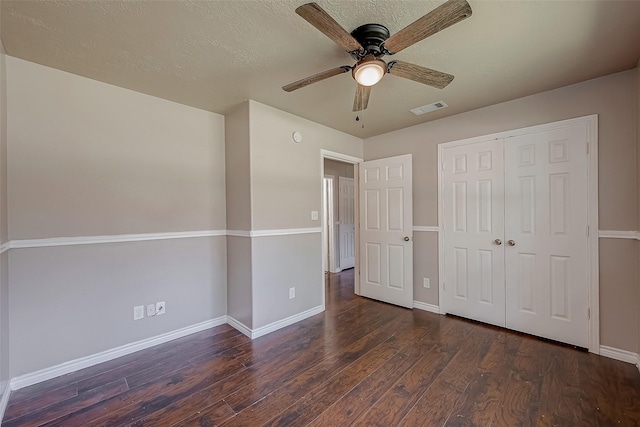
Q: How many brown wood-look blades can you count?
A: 5